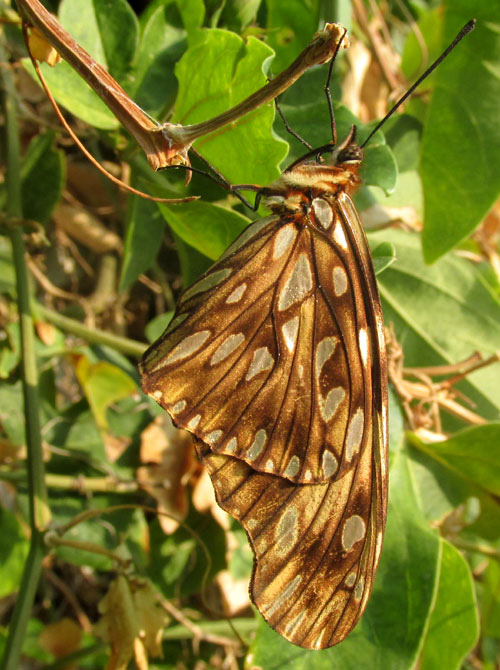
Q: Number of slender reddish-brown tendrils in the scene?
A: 1